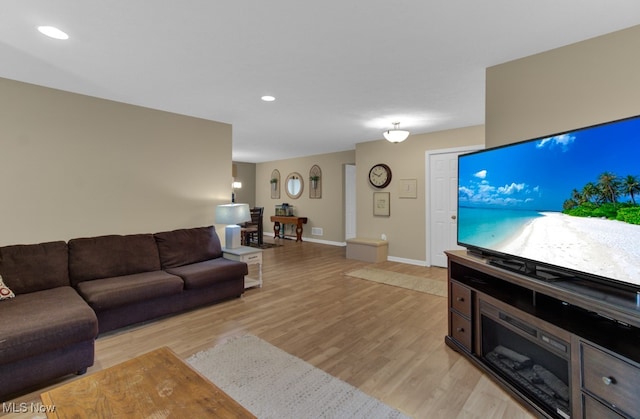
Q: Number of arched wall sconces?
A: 2